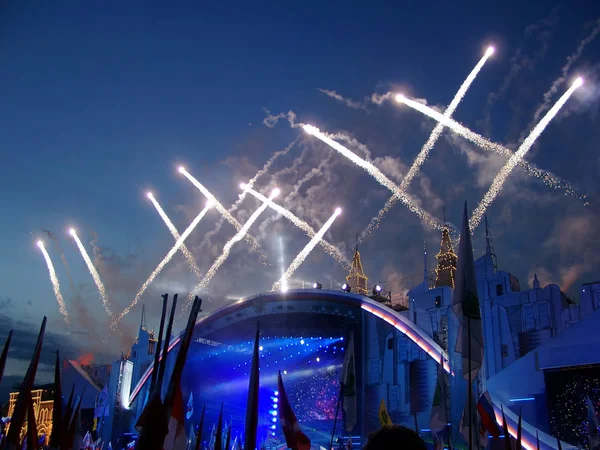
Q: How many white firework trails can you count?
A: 12